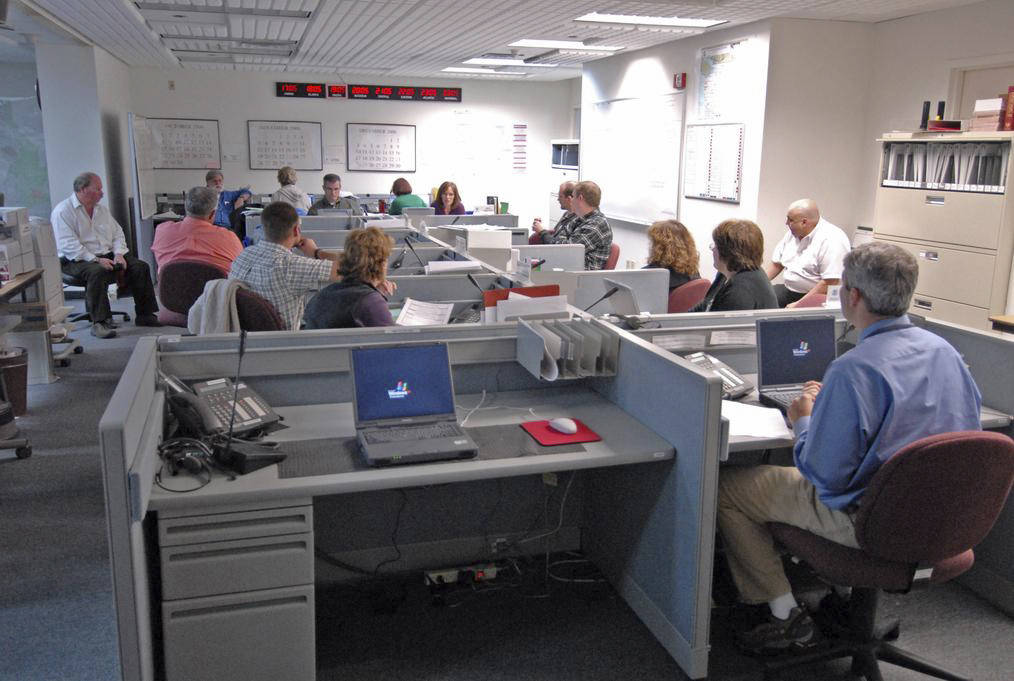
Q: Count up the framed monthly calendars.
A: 3